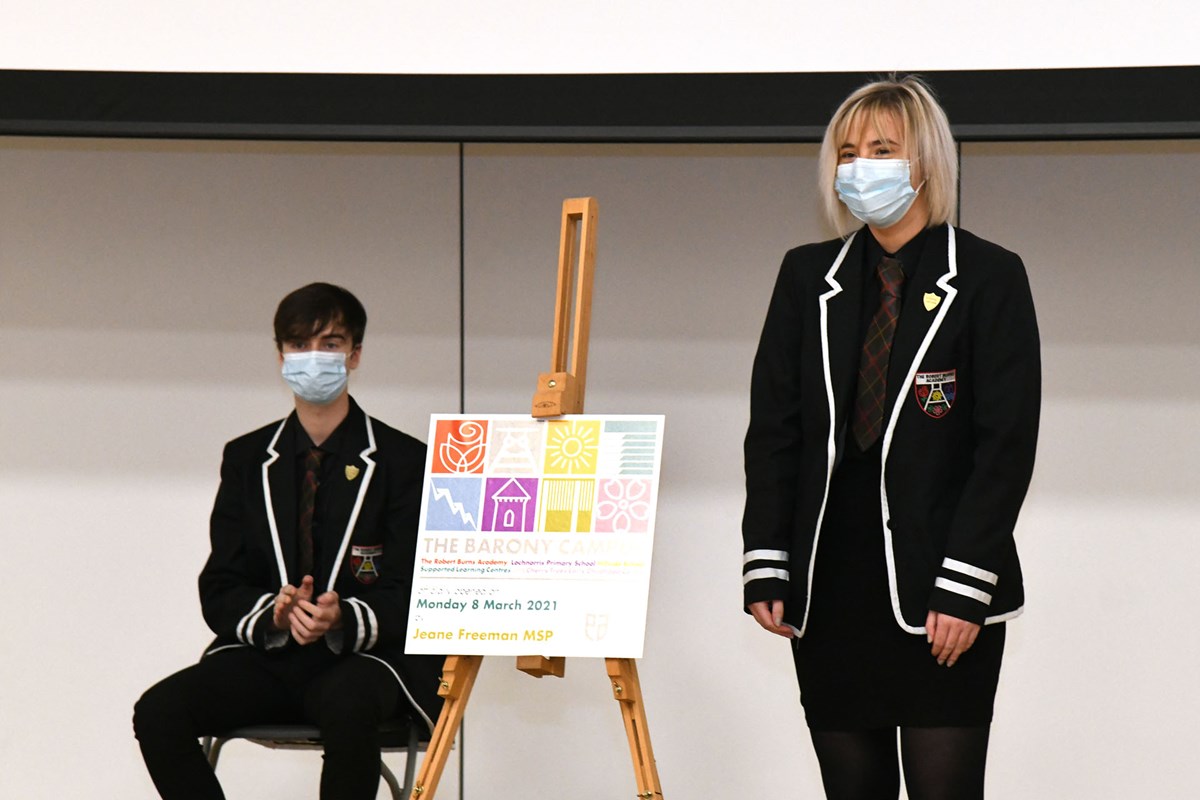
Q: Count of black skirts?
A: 1